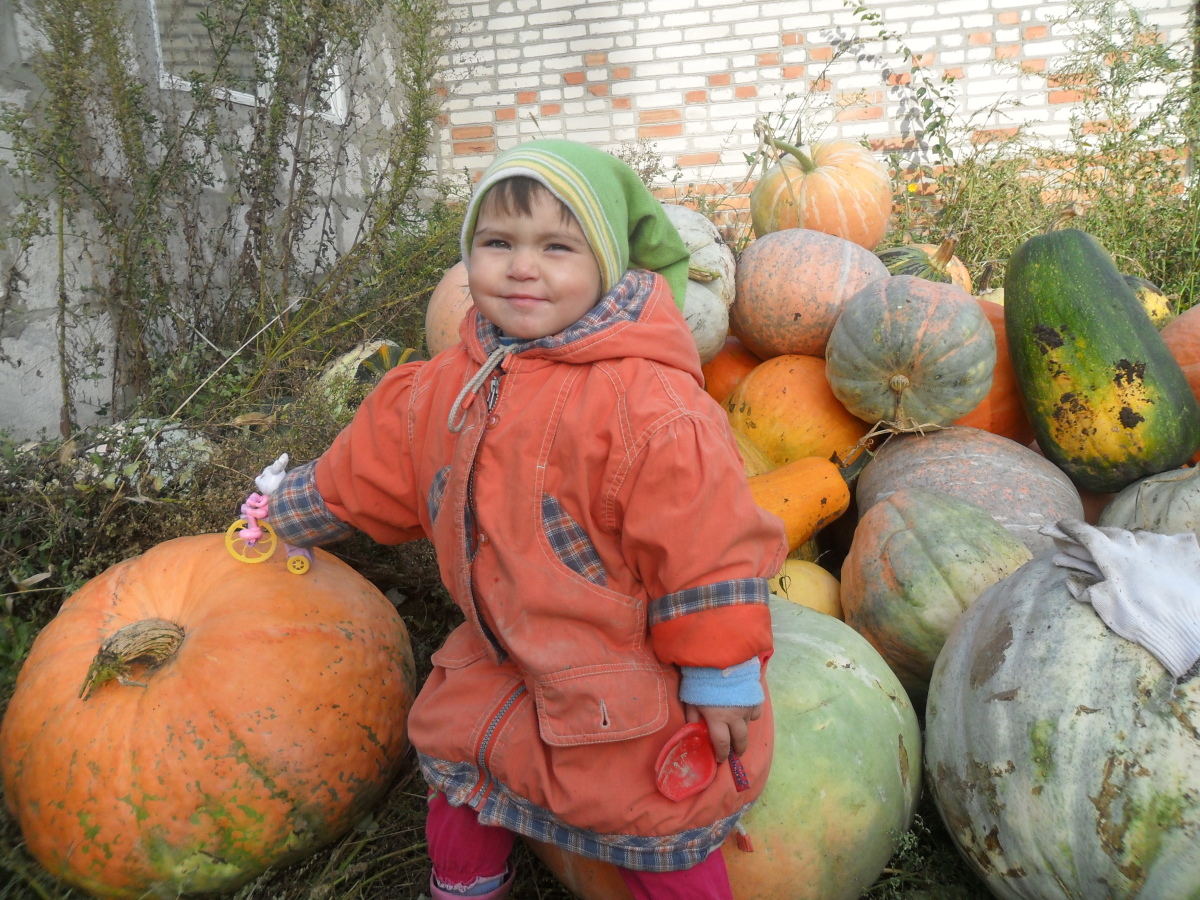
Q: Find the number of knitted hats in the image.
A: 1